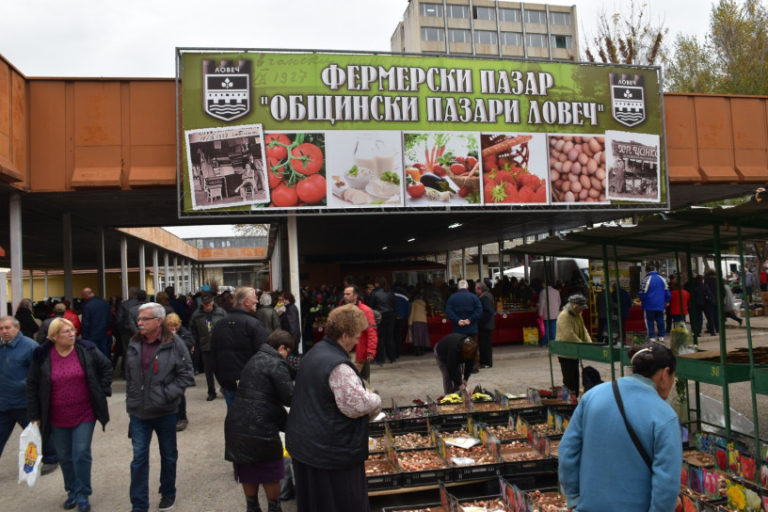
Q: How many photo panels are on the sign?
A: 7